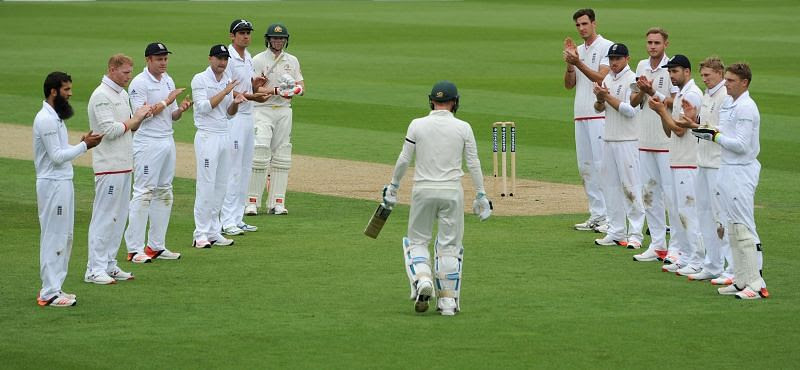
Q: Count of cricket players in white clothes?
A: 13